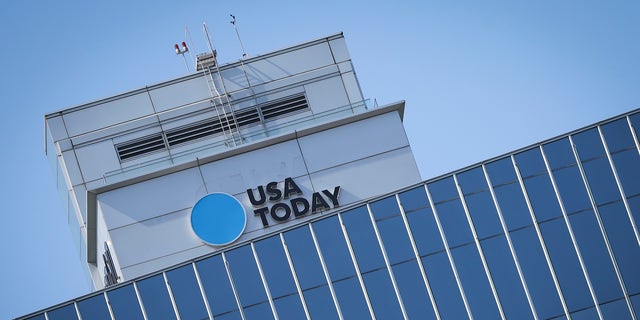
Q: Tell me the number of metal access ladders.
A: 1